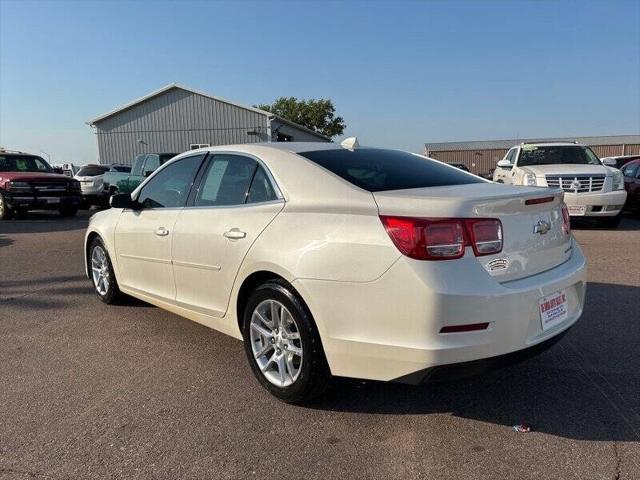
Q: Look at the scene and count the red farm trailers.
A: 0